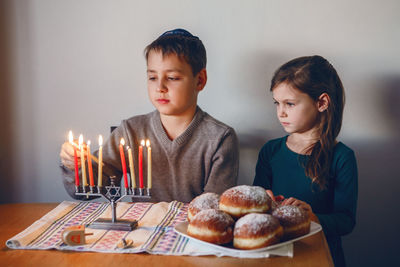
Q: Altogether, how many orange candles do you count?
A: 1